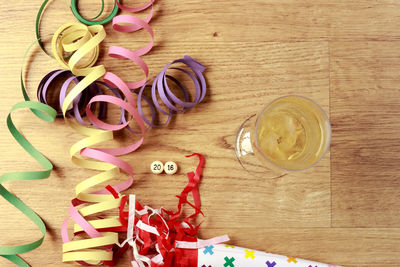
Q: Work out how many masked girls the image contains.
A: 0